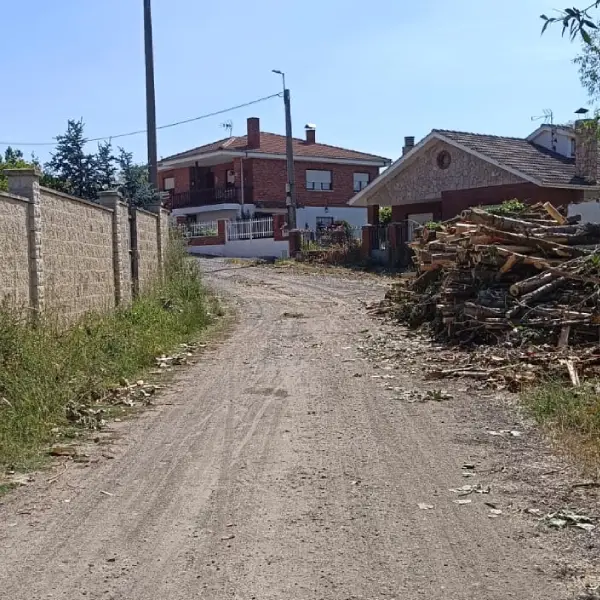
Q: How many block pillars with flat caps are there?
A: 3